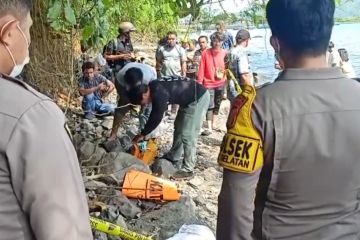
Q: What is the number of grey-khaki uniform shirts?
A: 2